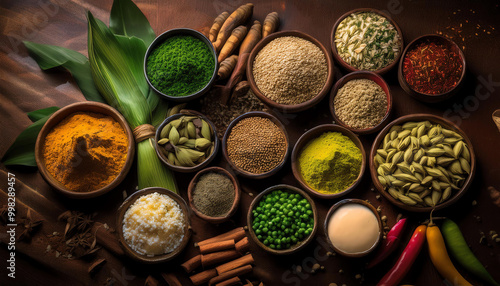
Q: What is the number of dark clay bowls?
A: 14